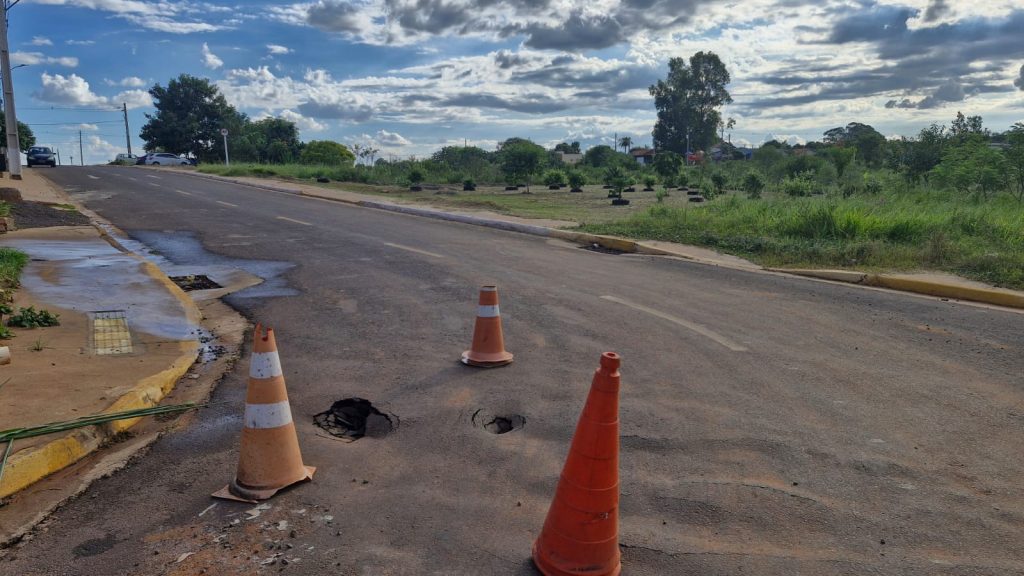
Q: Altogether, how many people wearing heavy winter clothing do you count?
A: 0